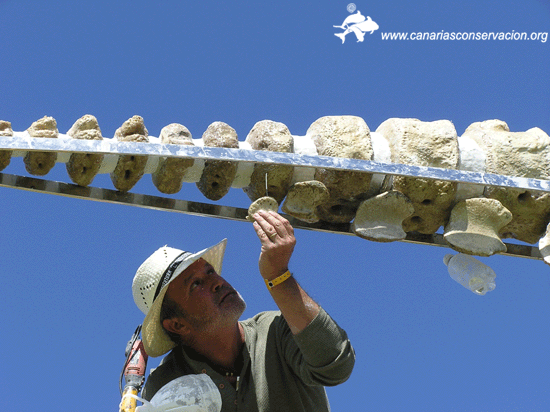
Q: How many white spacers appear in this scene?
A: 9